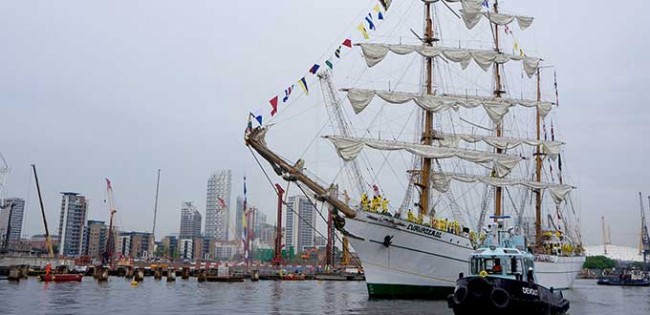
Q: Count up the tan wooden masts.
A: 3